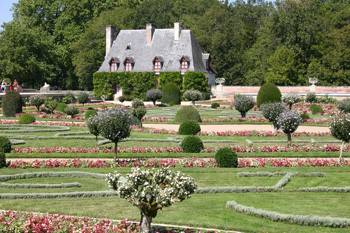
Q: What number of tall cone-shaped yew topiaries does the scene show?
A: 3